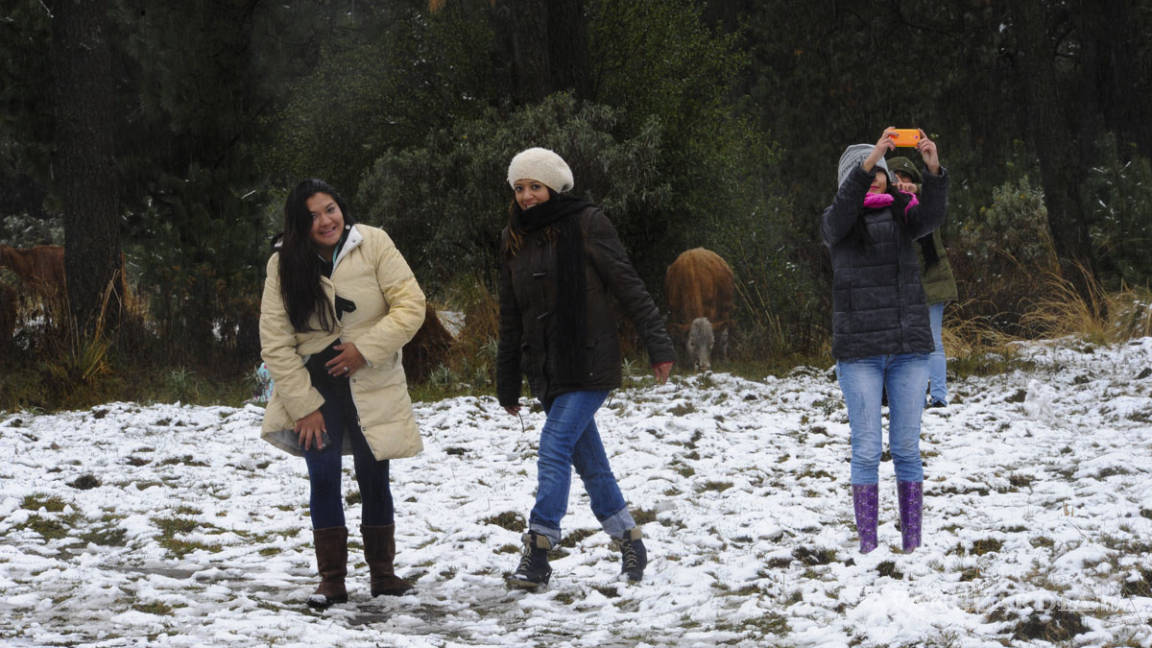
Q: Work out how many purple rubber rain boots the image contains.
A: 2